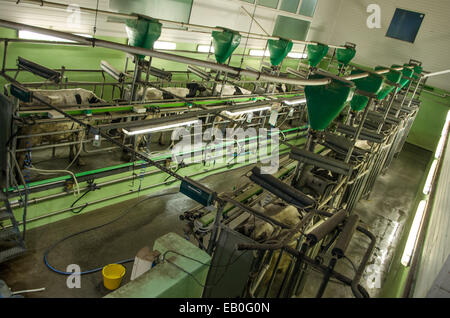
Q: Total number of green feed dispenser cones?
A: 10